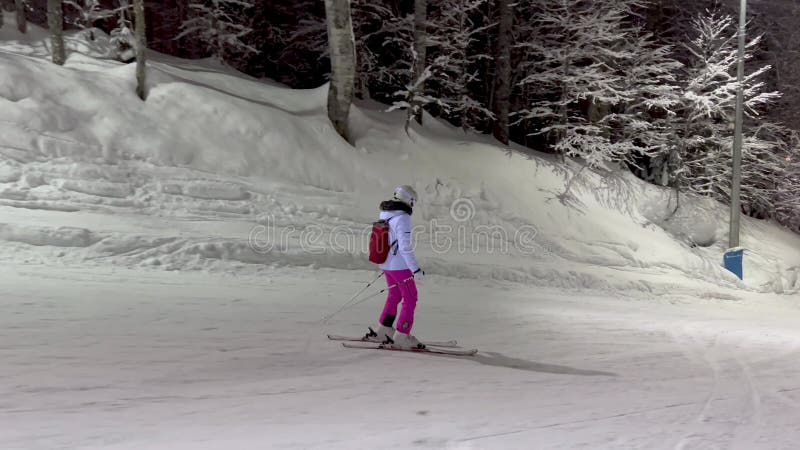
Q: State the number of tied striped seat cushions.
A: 0